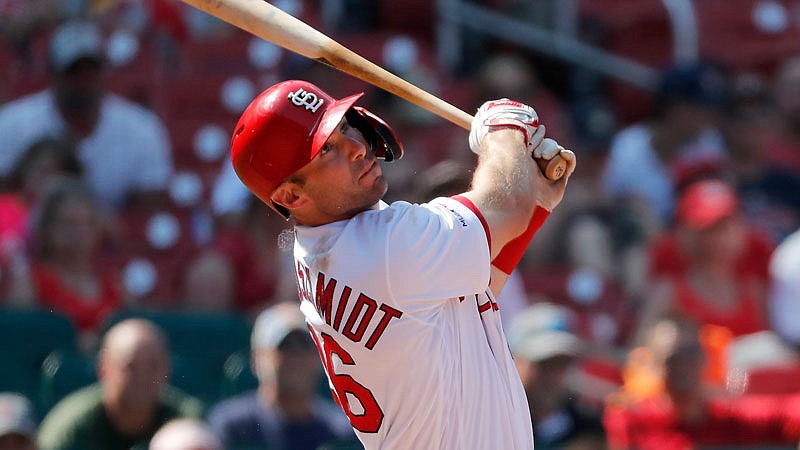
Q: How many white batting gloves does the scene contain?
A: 2